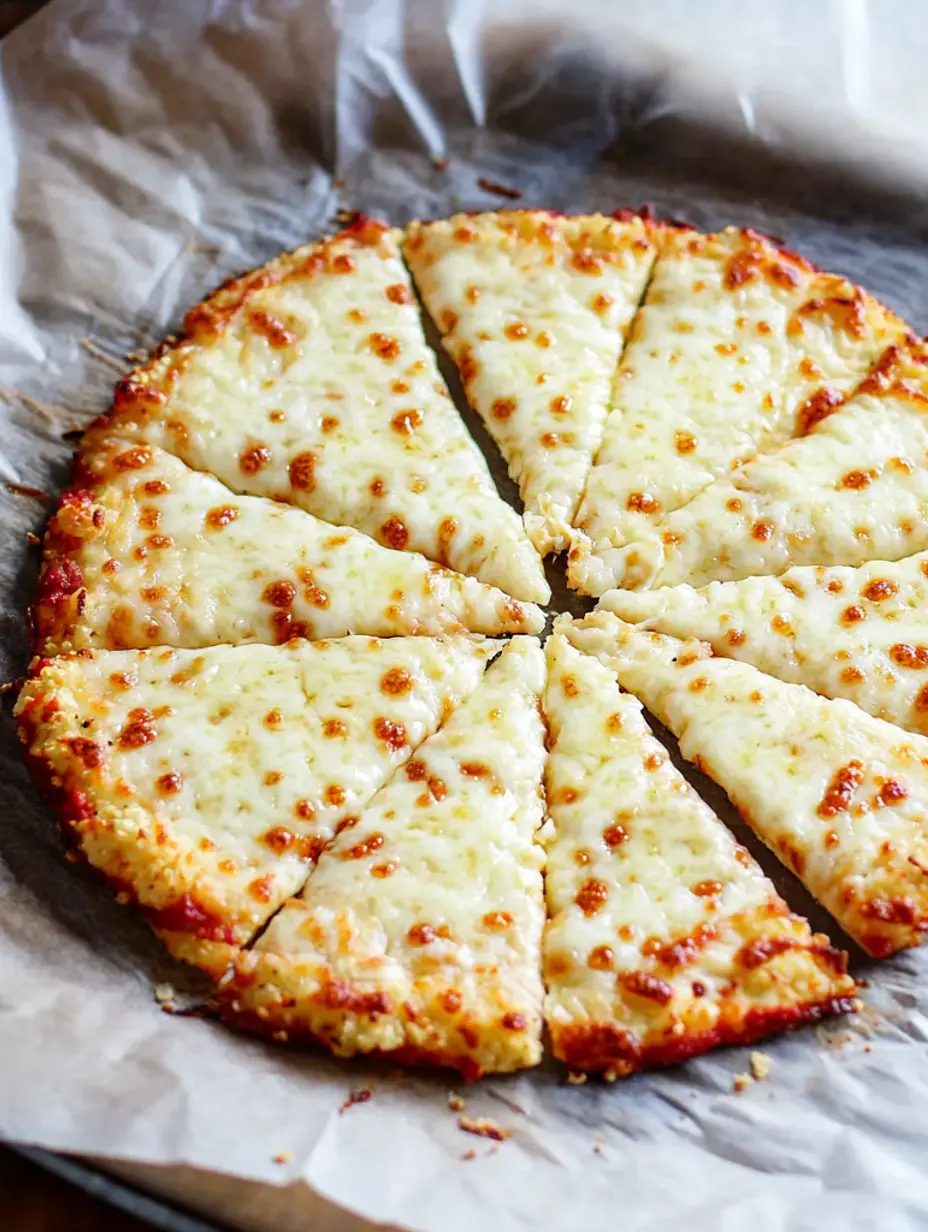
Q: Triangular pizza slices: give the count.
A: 10